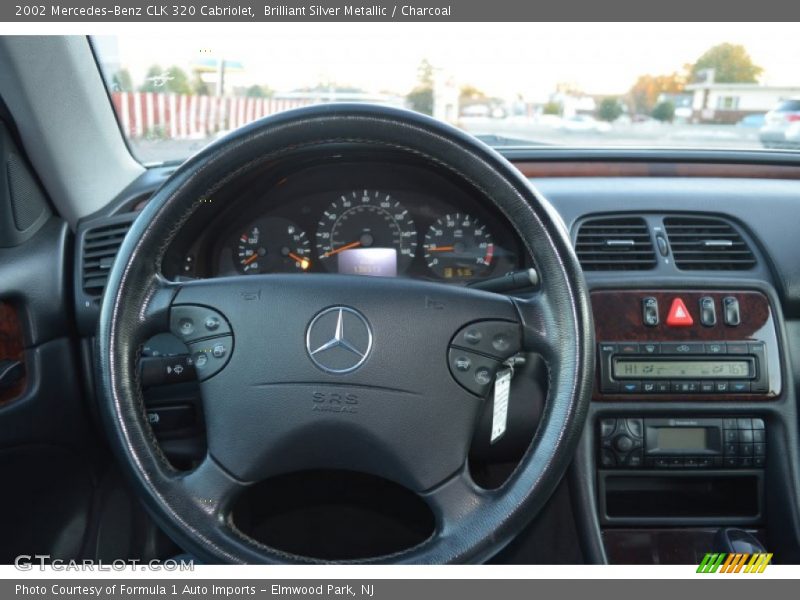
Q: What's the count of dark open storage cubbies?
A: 1